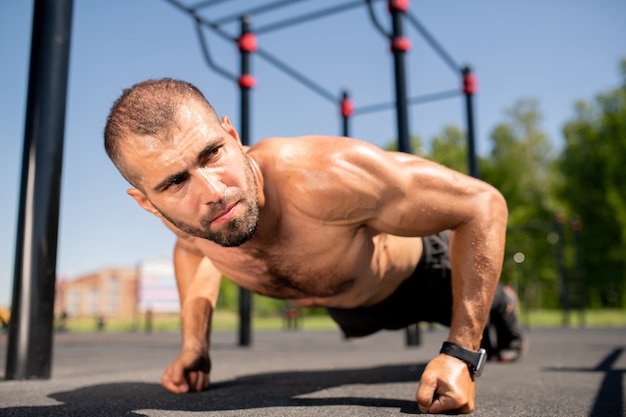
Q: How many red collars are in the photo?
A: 6